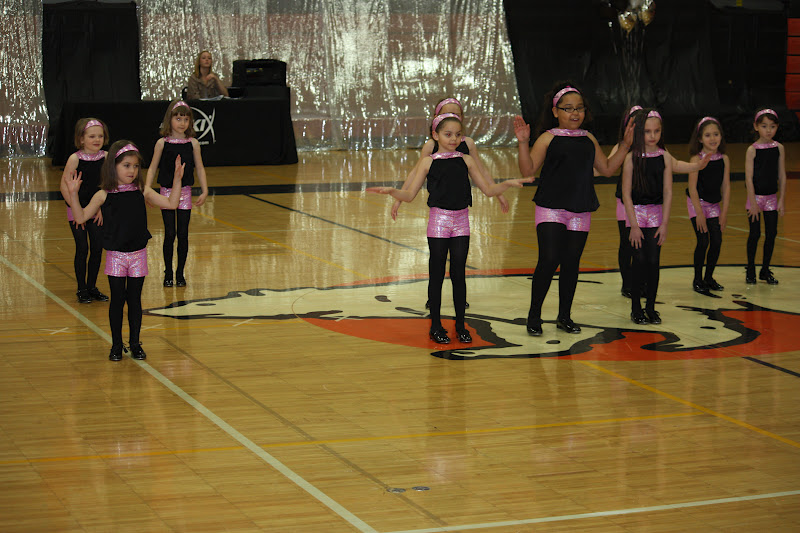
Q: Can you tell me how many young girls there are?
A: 10